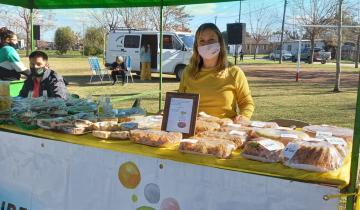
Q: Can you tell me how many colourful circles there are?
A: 5